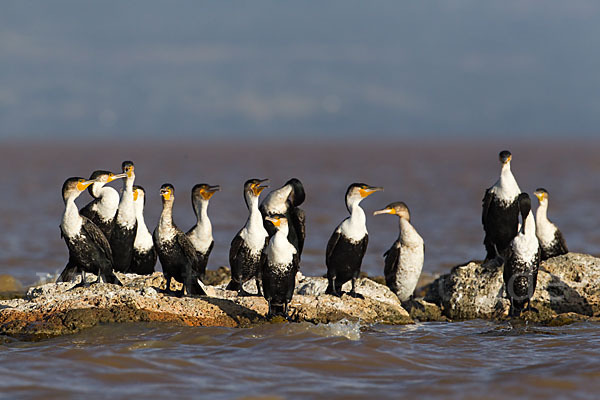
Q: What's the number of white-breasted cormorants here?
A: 14